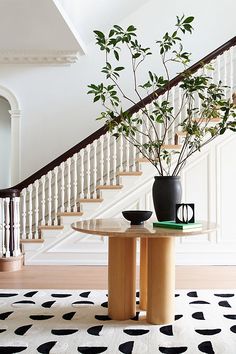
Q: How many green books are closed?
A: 1